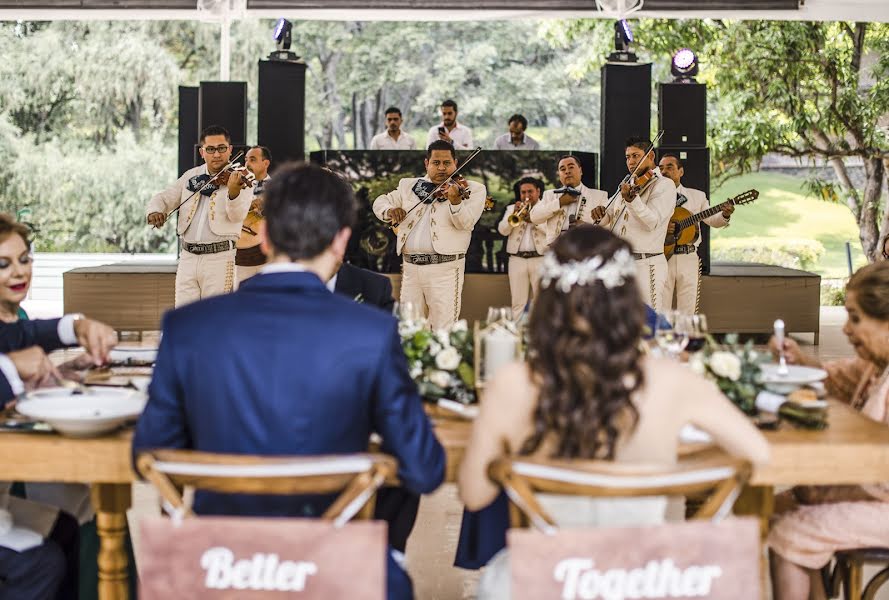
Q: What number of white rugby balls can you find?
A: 0